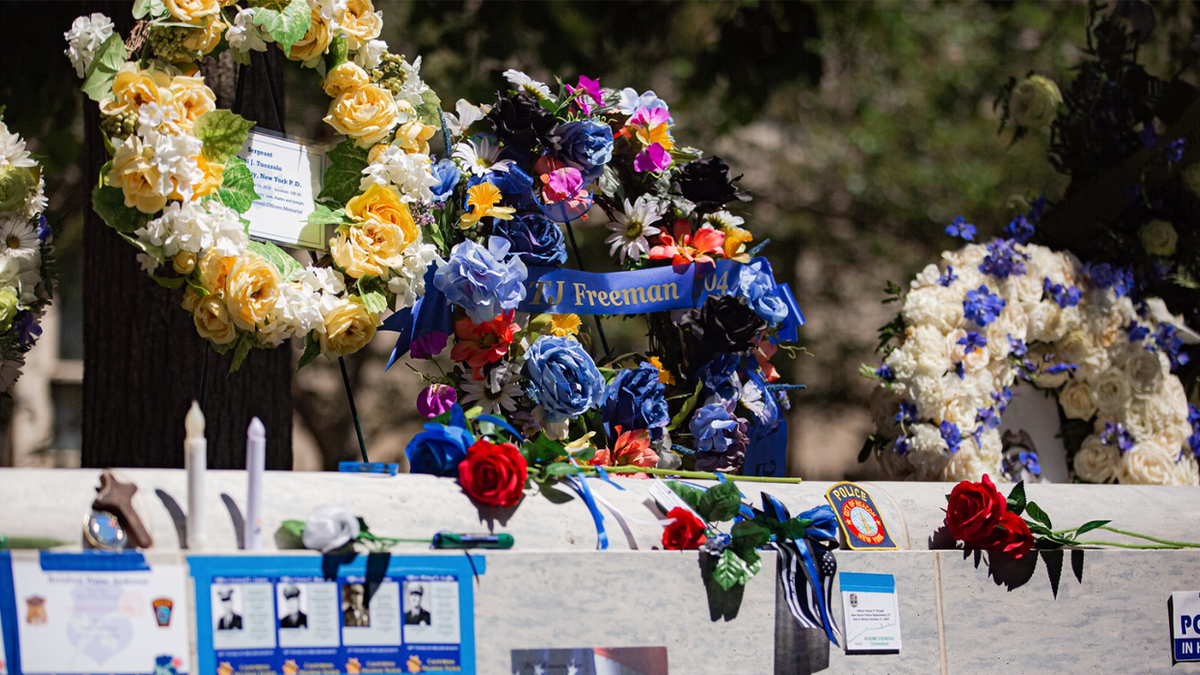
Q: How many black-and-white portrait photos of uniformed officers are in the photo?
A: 4